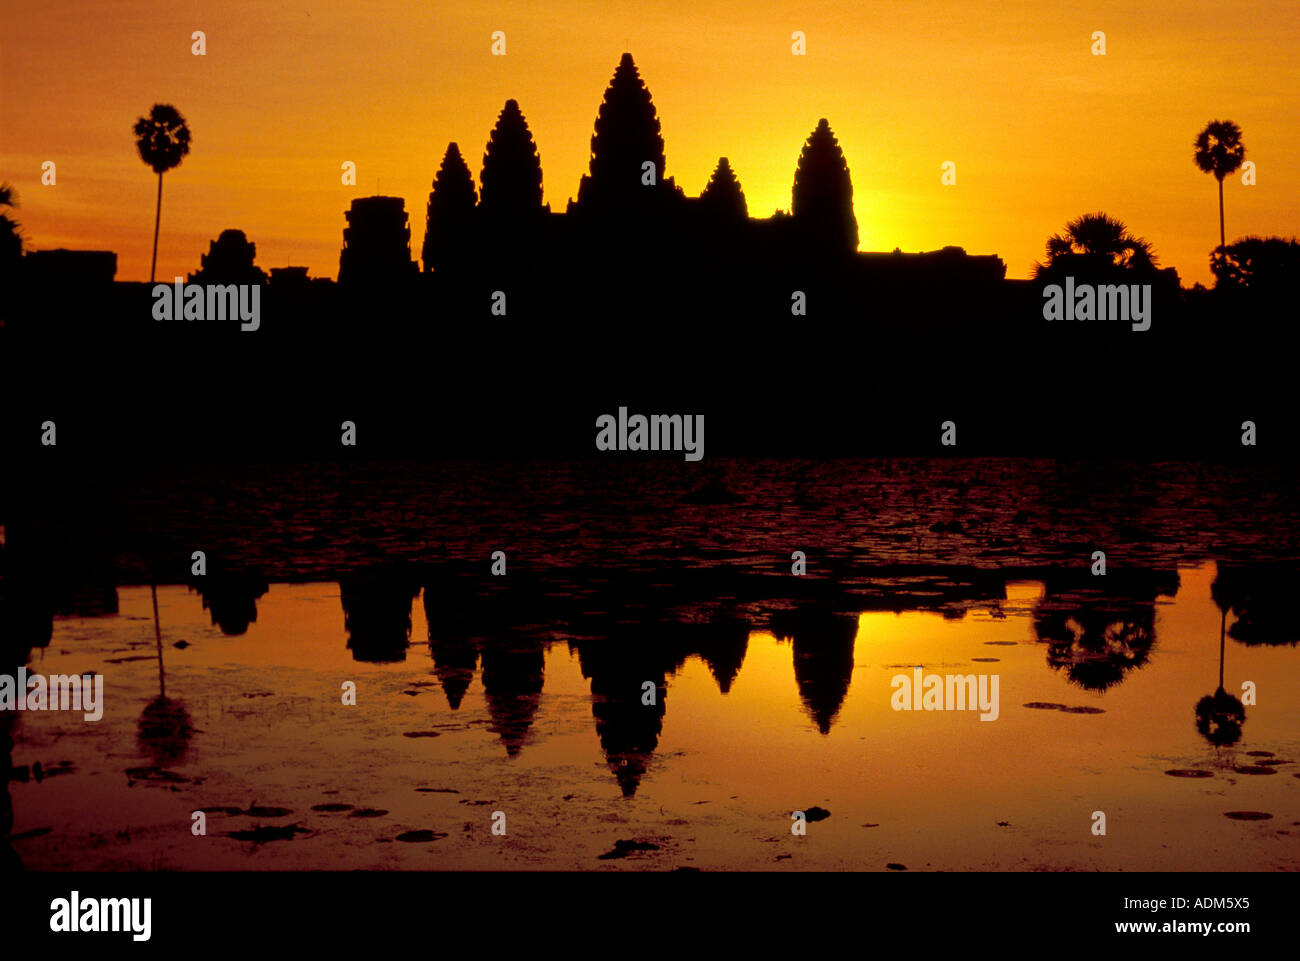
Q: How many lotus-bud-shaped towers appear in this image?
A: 5